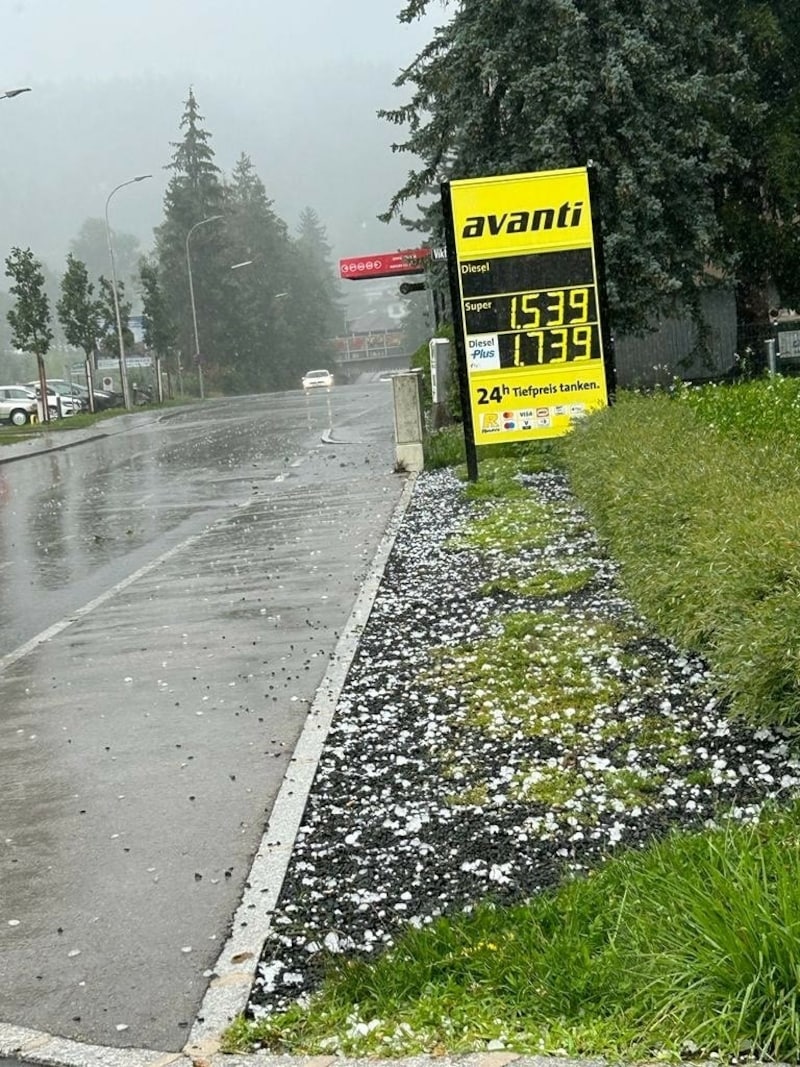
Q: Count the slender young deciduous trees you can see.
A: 4